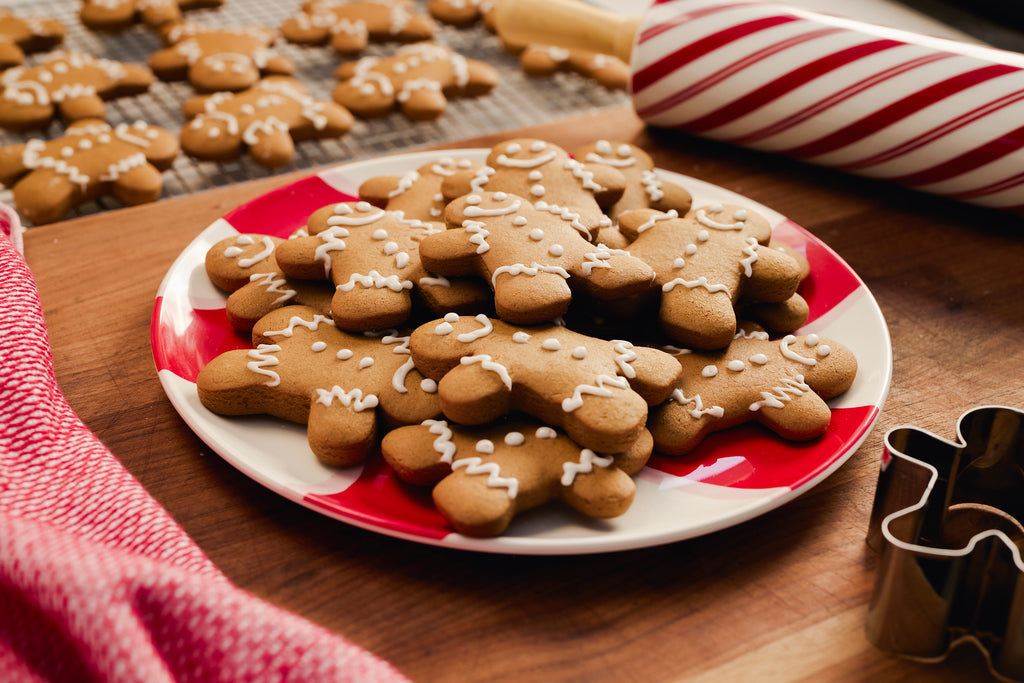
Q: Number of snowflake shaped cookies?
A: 0